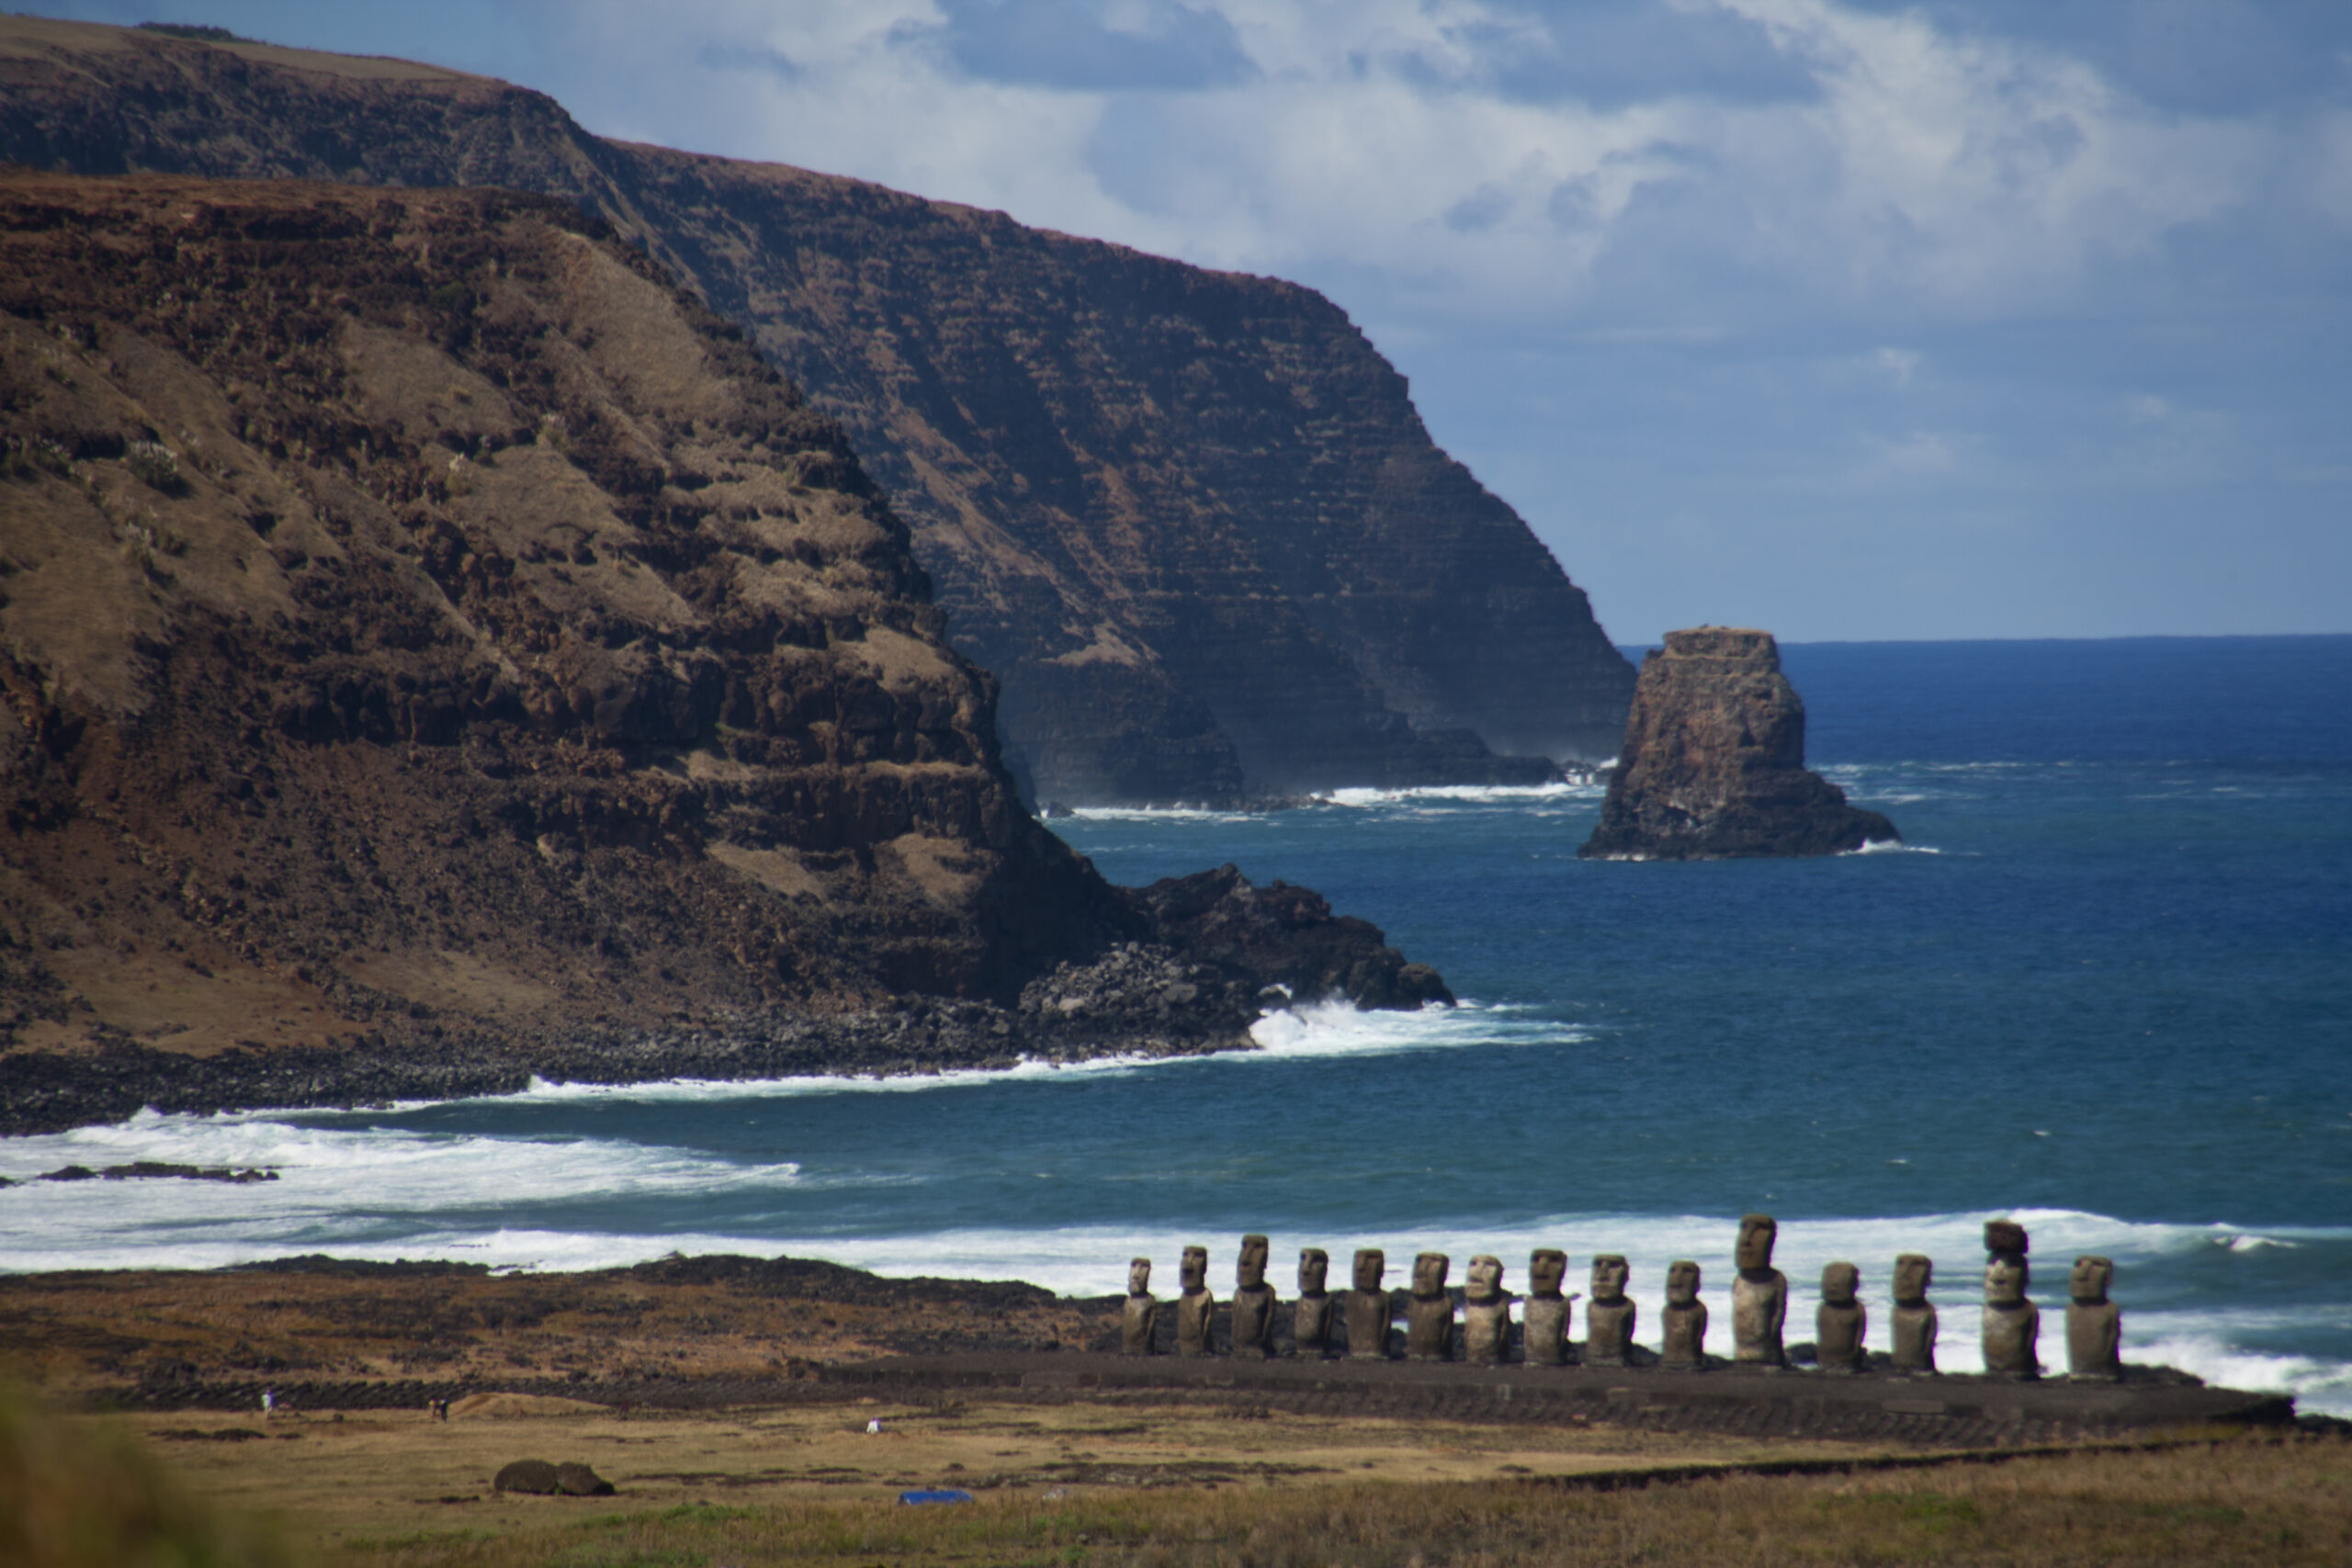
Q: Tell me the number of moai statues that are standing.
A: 15